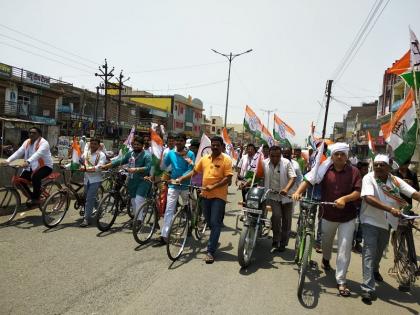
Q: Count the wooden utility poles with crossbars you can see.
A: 2